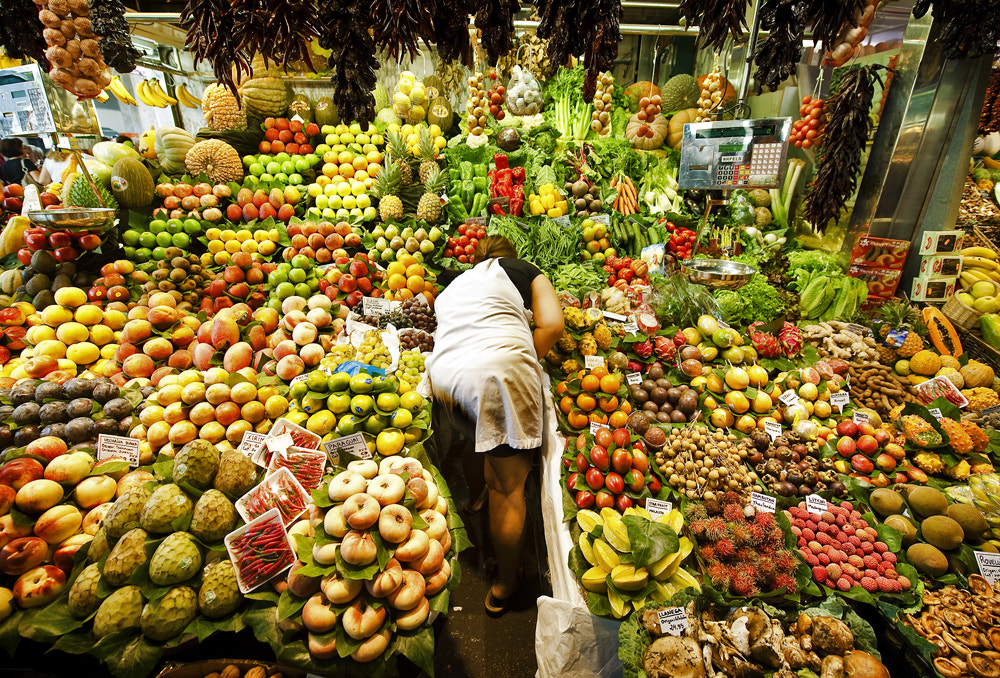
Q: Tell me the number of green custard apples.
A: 12